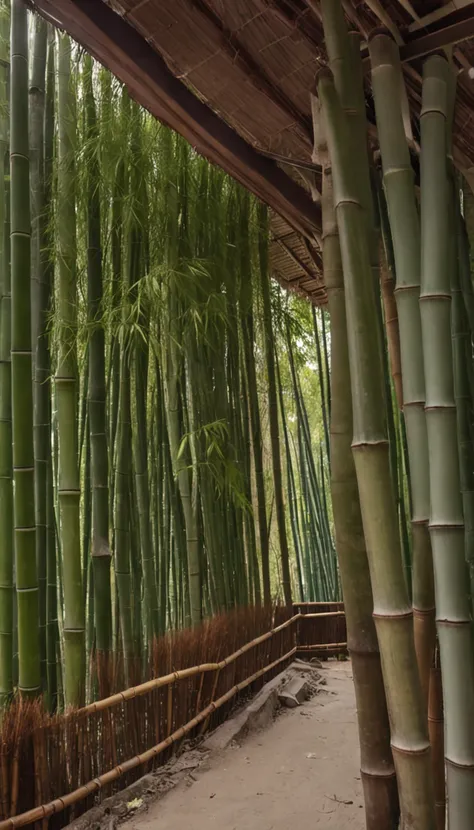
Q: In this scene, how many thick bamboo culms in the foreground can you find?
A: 4